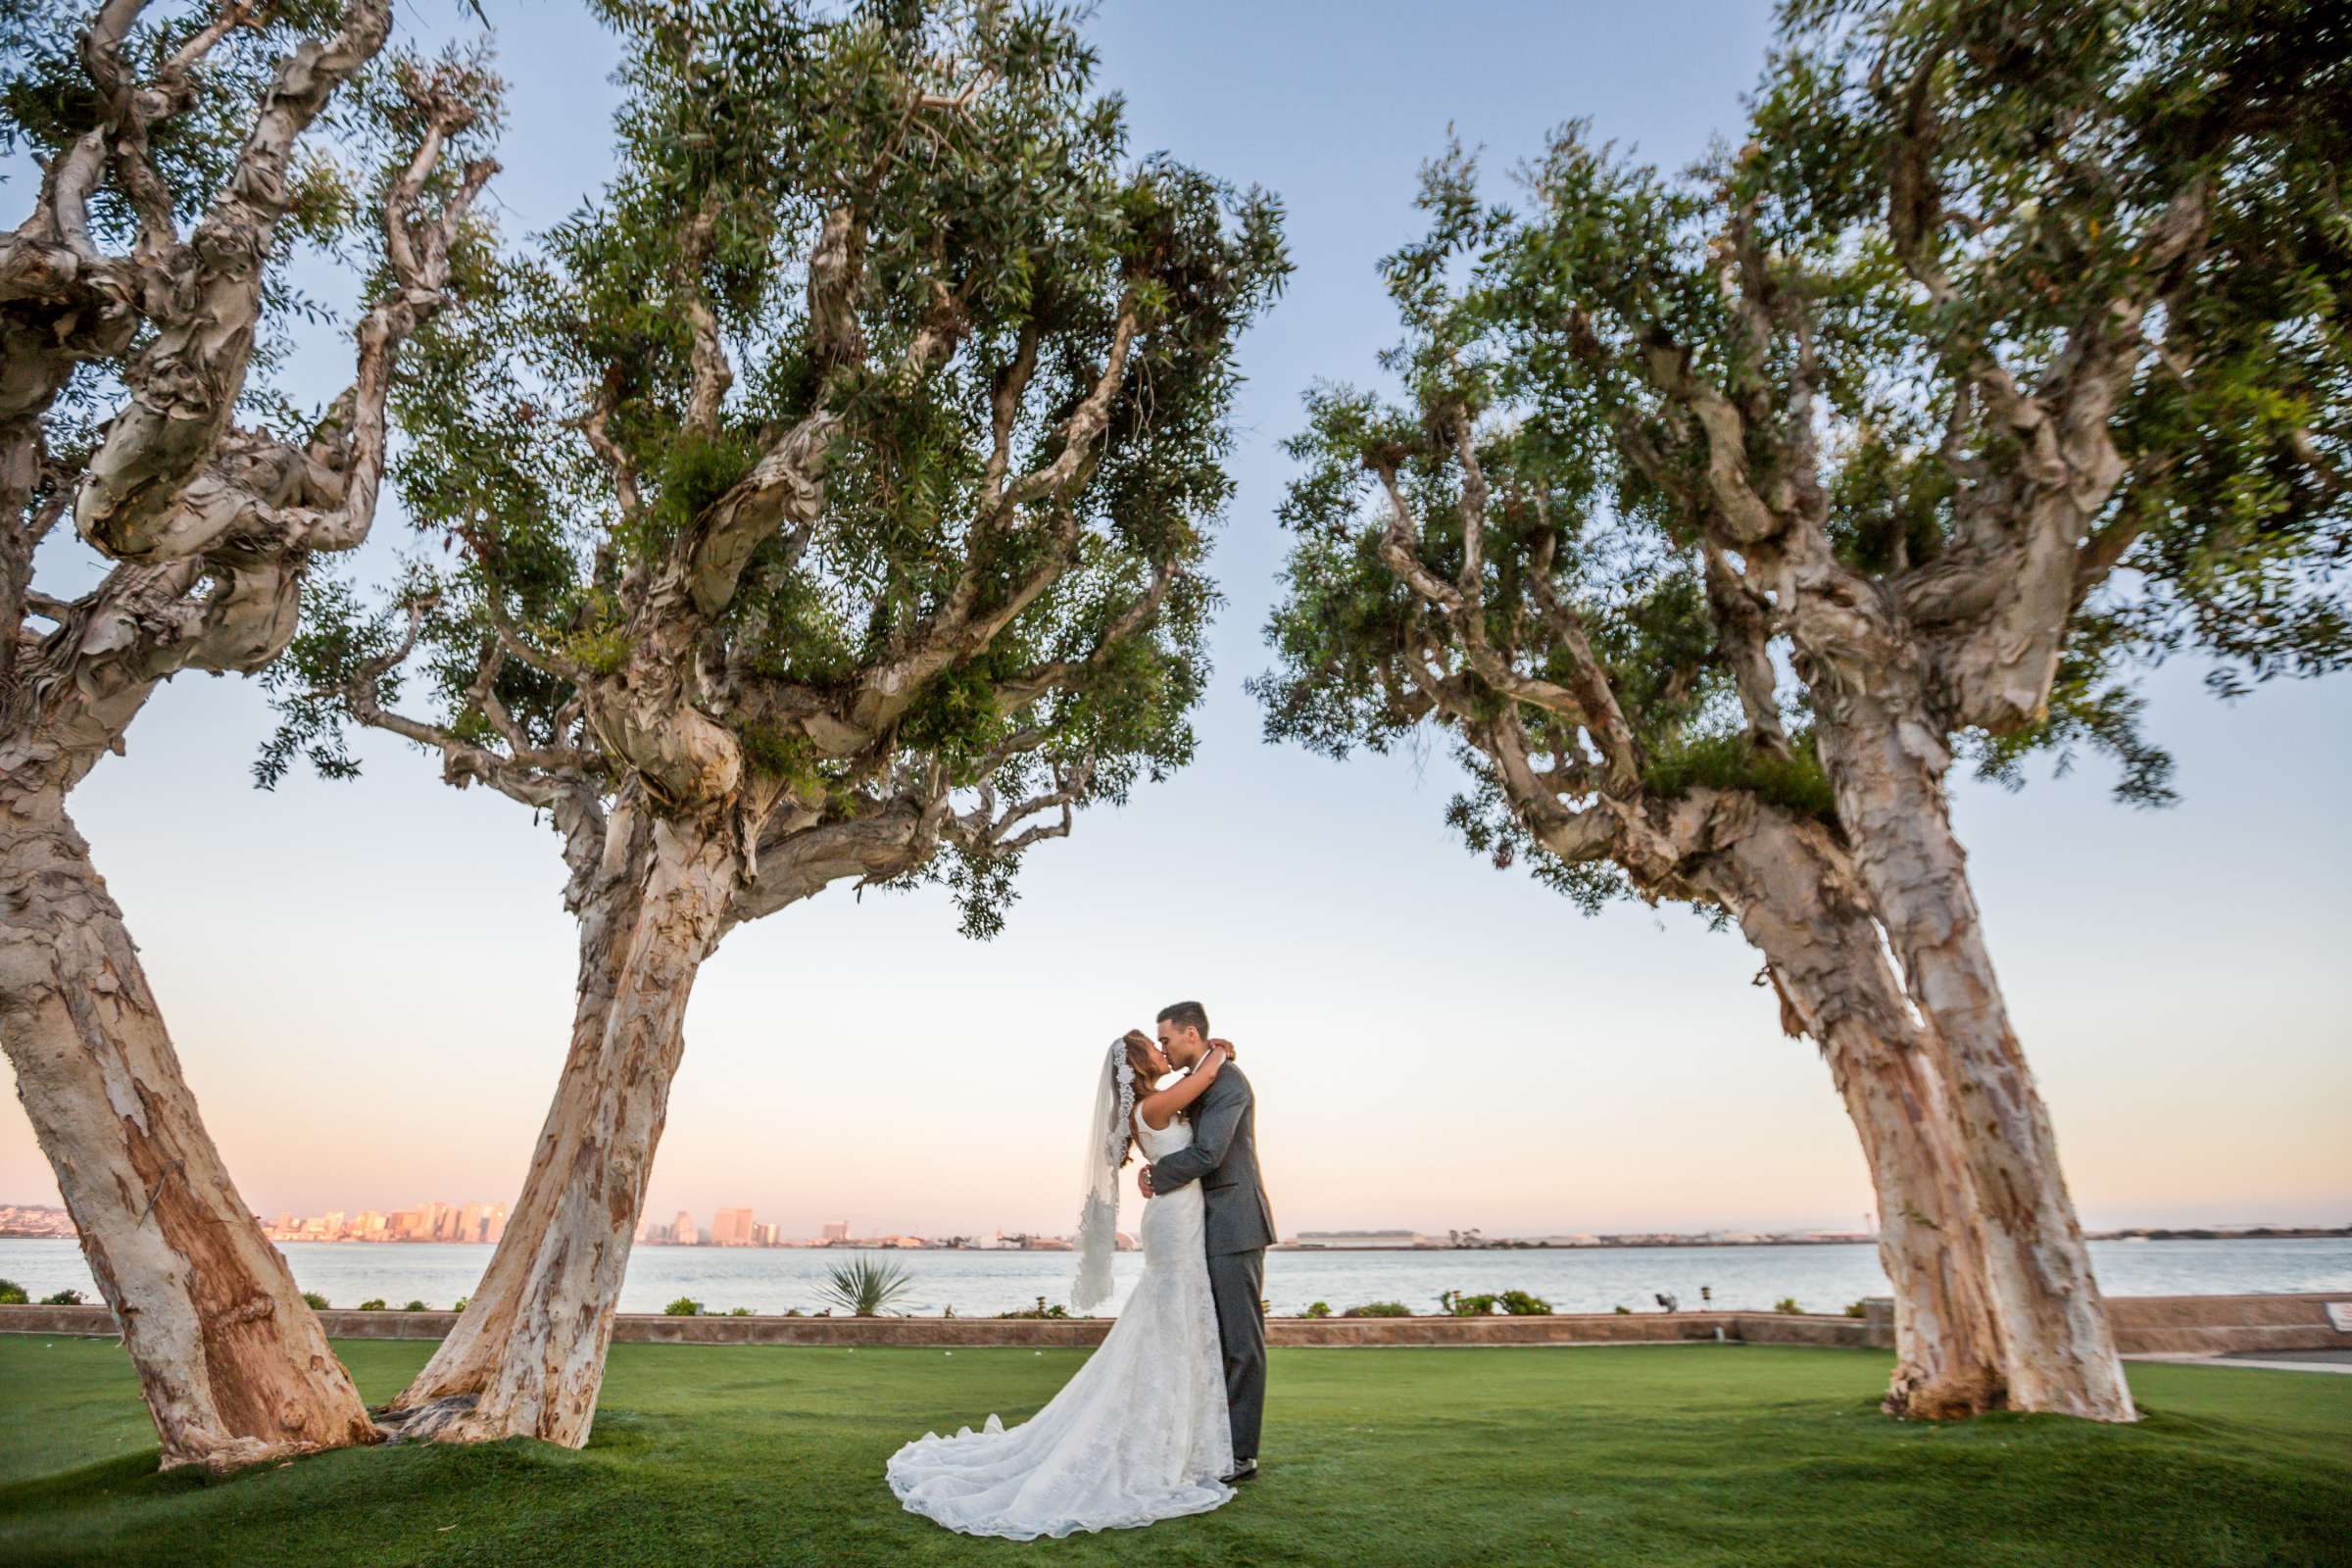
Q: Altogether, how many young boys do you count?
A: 0